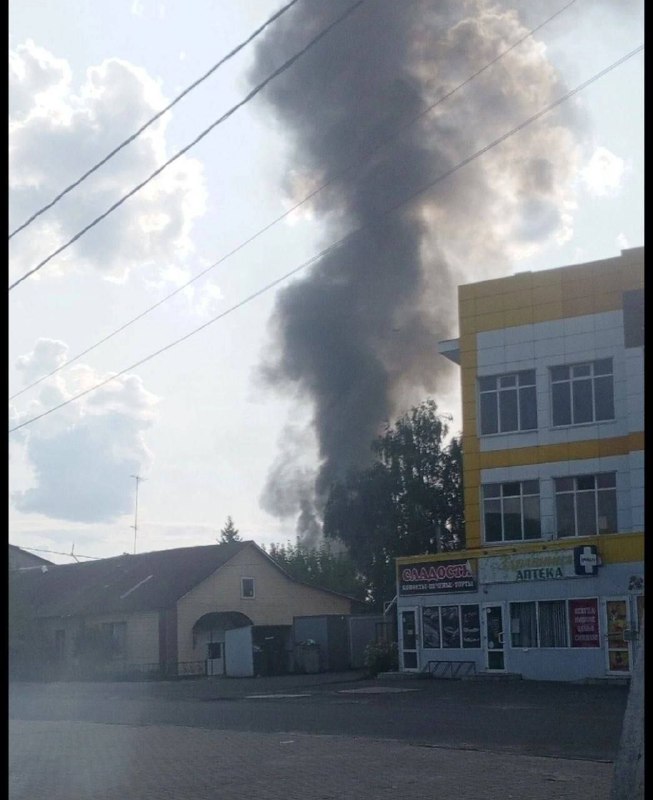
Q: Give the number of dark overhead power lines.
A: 4